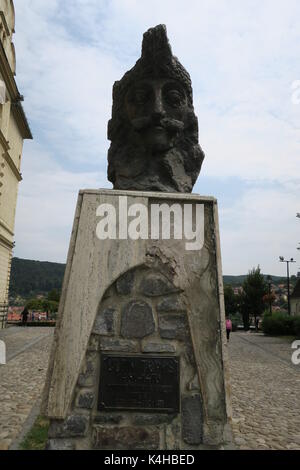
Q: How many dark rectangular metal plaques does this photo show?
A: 1